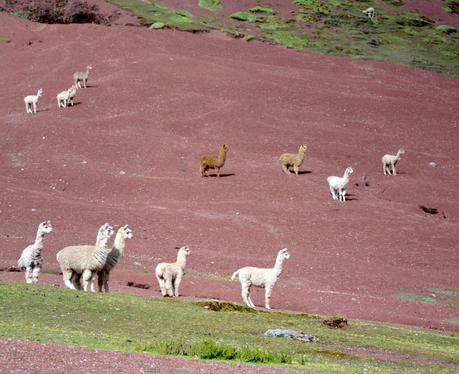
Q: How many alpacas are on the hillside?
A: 14